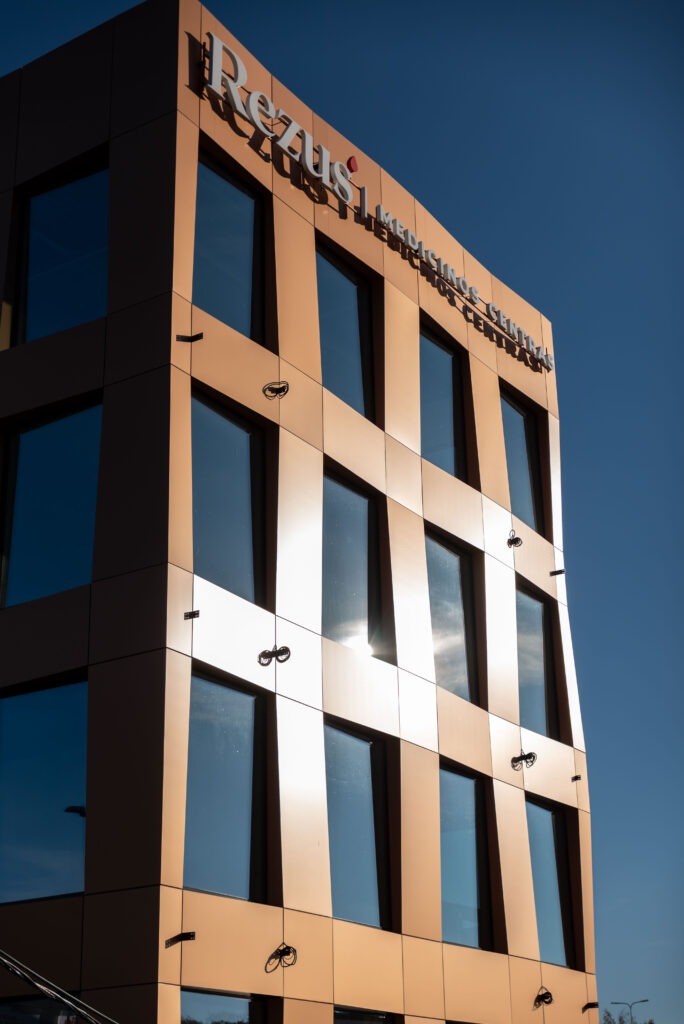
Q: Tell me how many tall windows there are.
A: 15